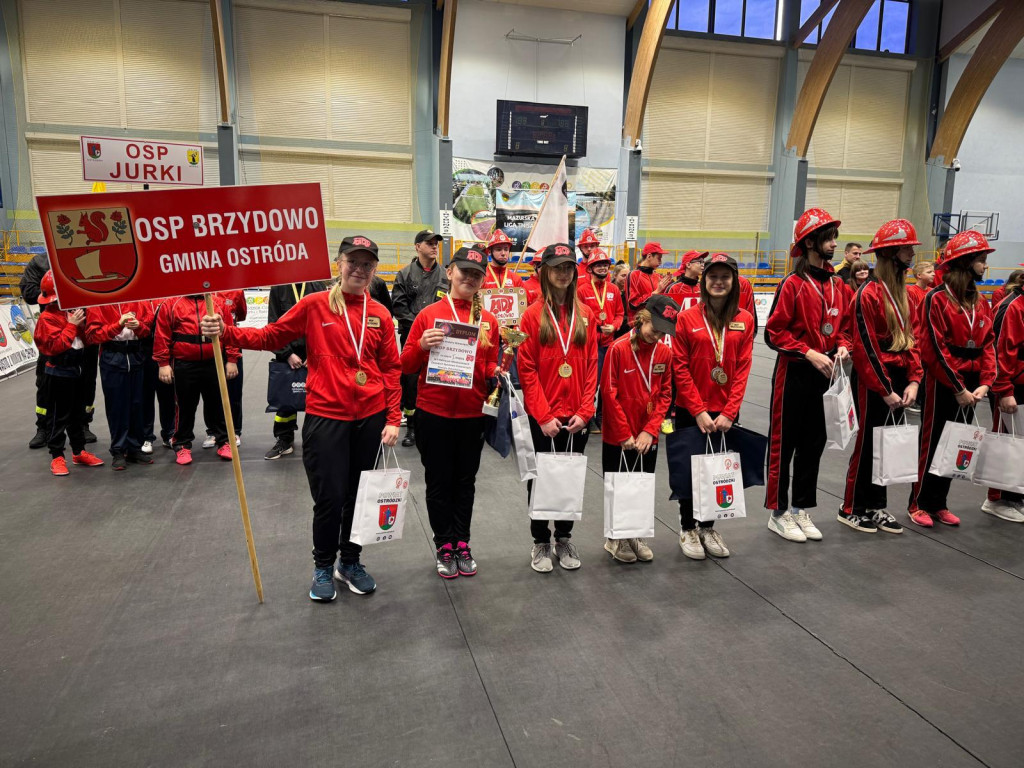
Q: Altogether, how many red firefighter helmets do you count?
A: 8